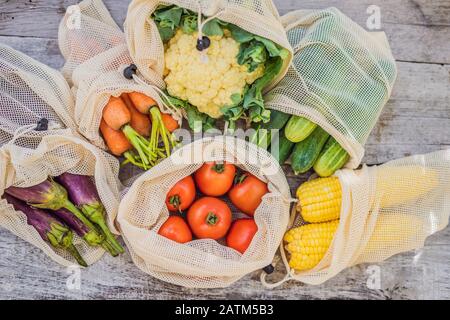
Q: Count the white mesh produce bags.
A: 6